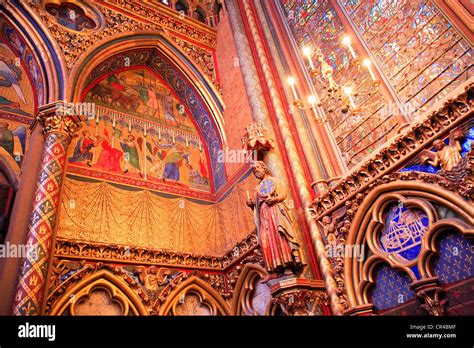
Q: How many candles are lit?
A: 6